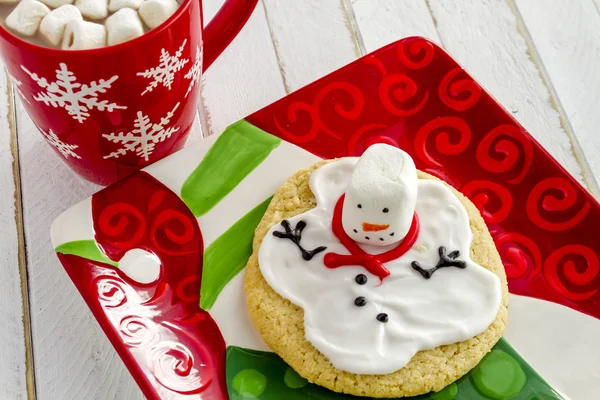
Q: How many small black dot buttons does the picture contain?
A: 3